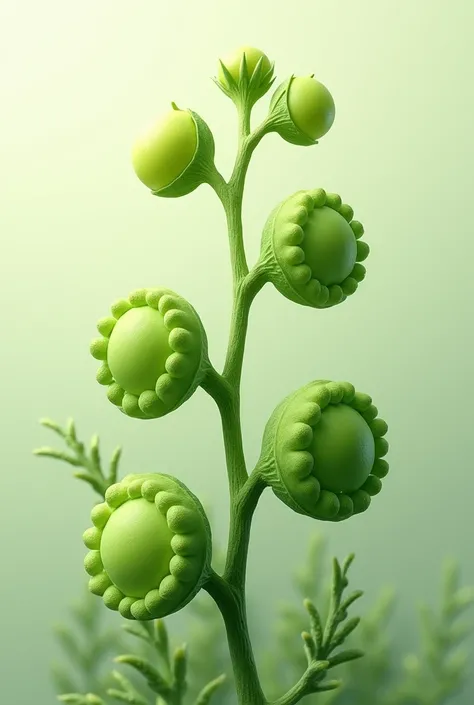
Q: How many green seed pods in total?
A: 7